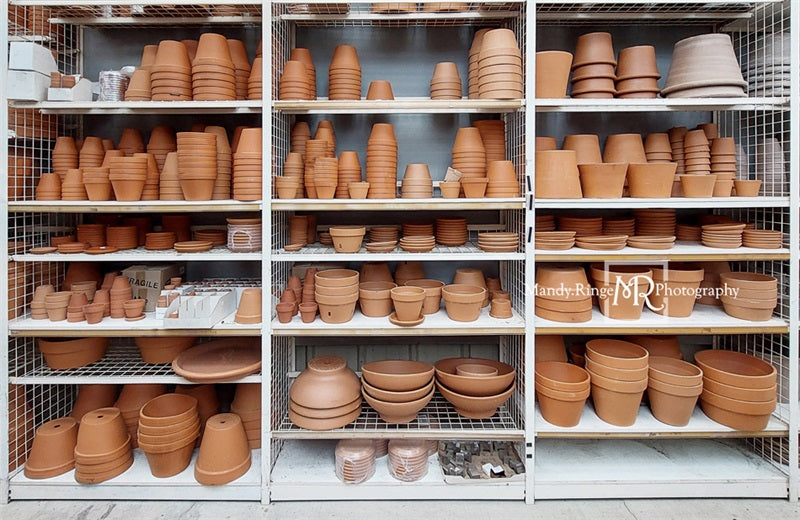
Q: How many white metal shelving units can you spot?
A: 3